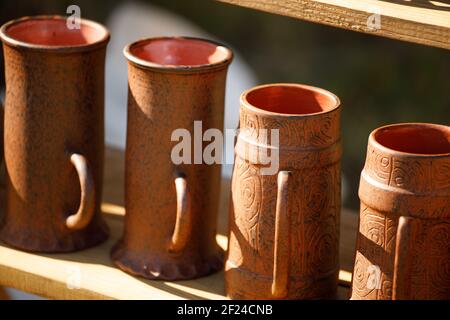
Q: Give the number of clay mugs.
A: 4